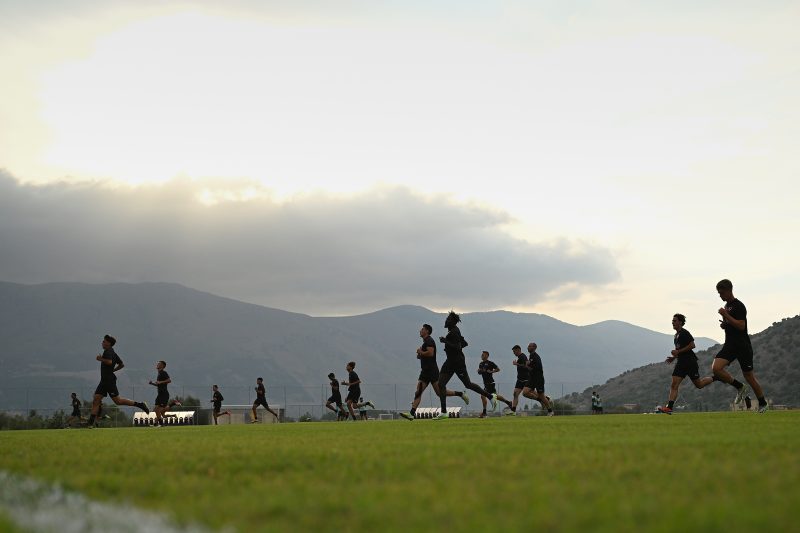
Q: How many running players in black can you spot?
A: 14